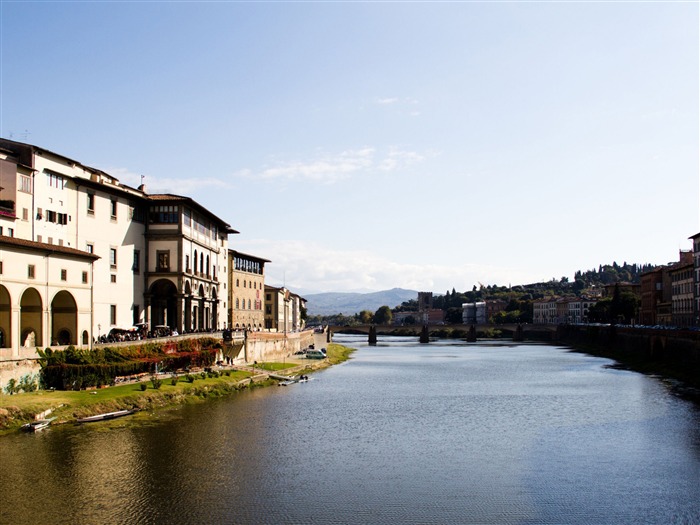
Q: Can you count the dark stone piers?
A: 4